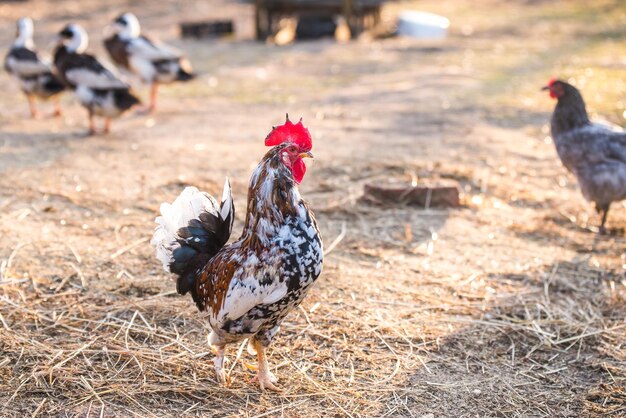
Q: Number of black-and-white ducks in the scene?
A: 3